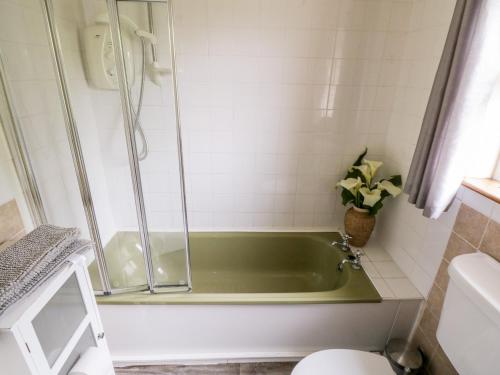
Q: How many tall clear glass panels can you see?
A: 3